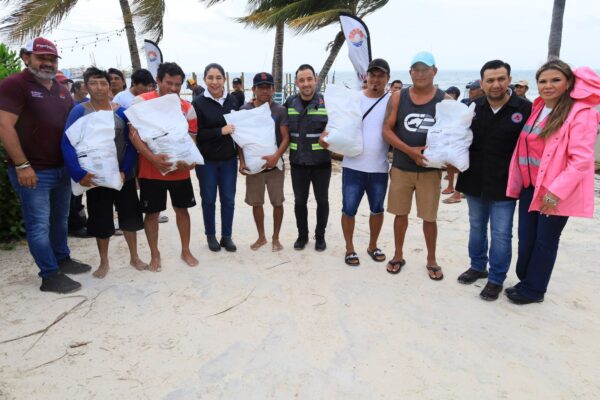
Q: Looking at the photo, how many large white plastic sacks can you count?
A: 5